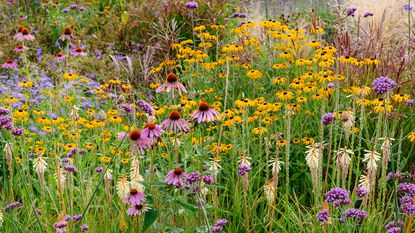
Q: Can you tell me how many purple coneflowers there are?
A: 15